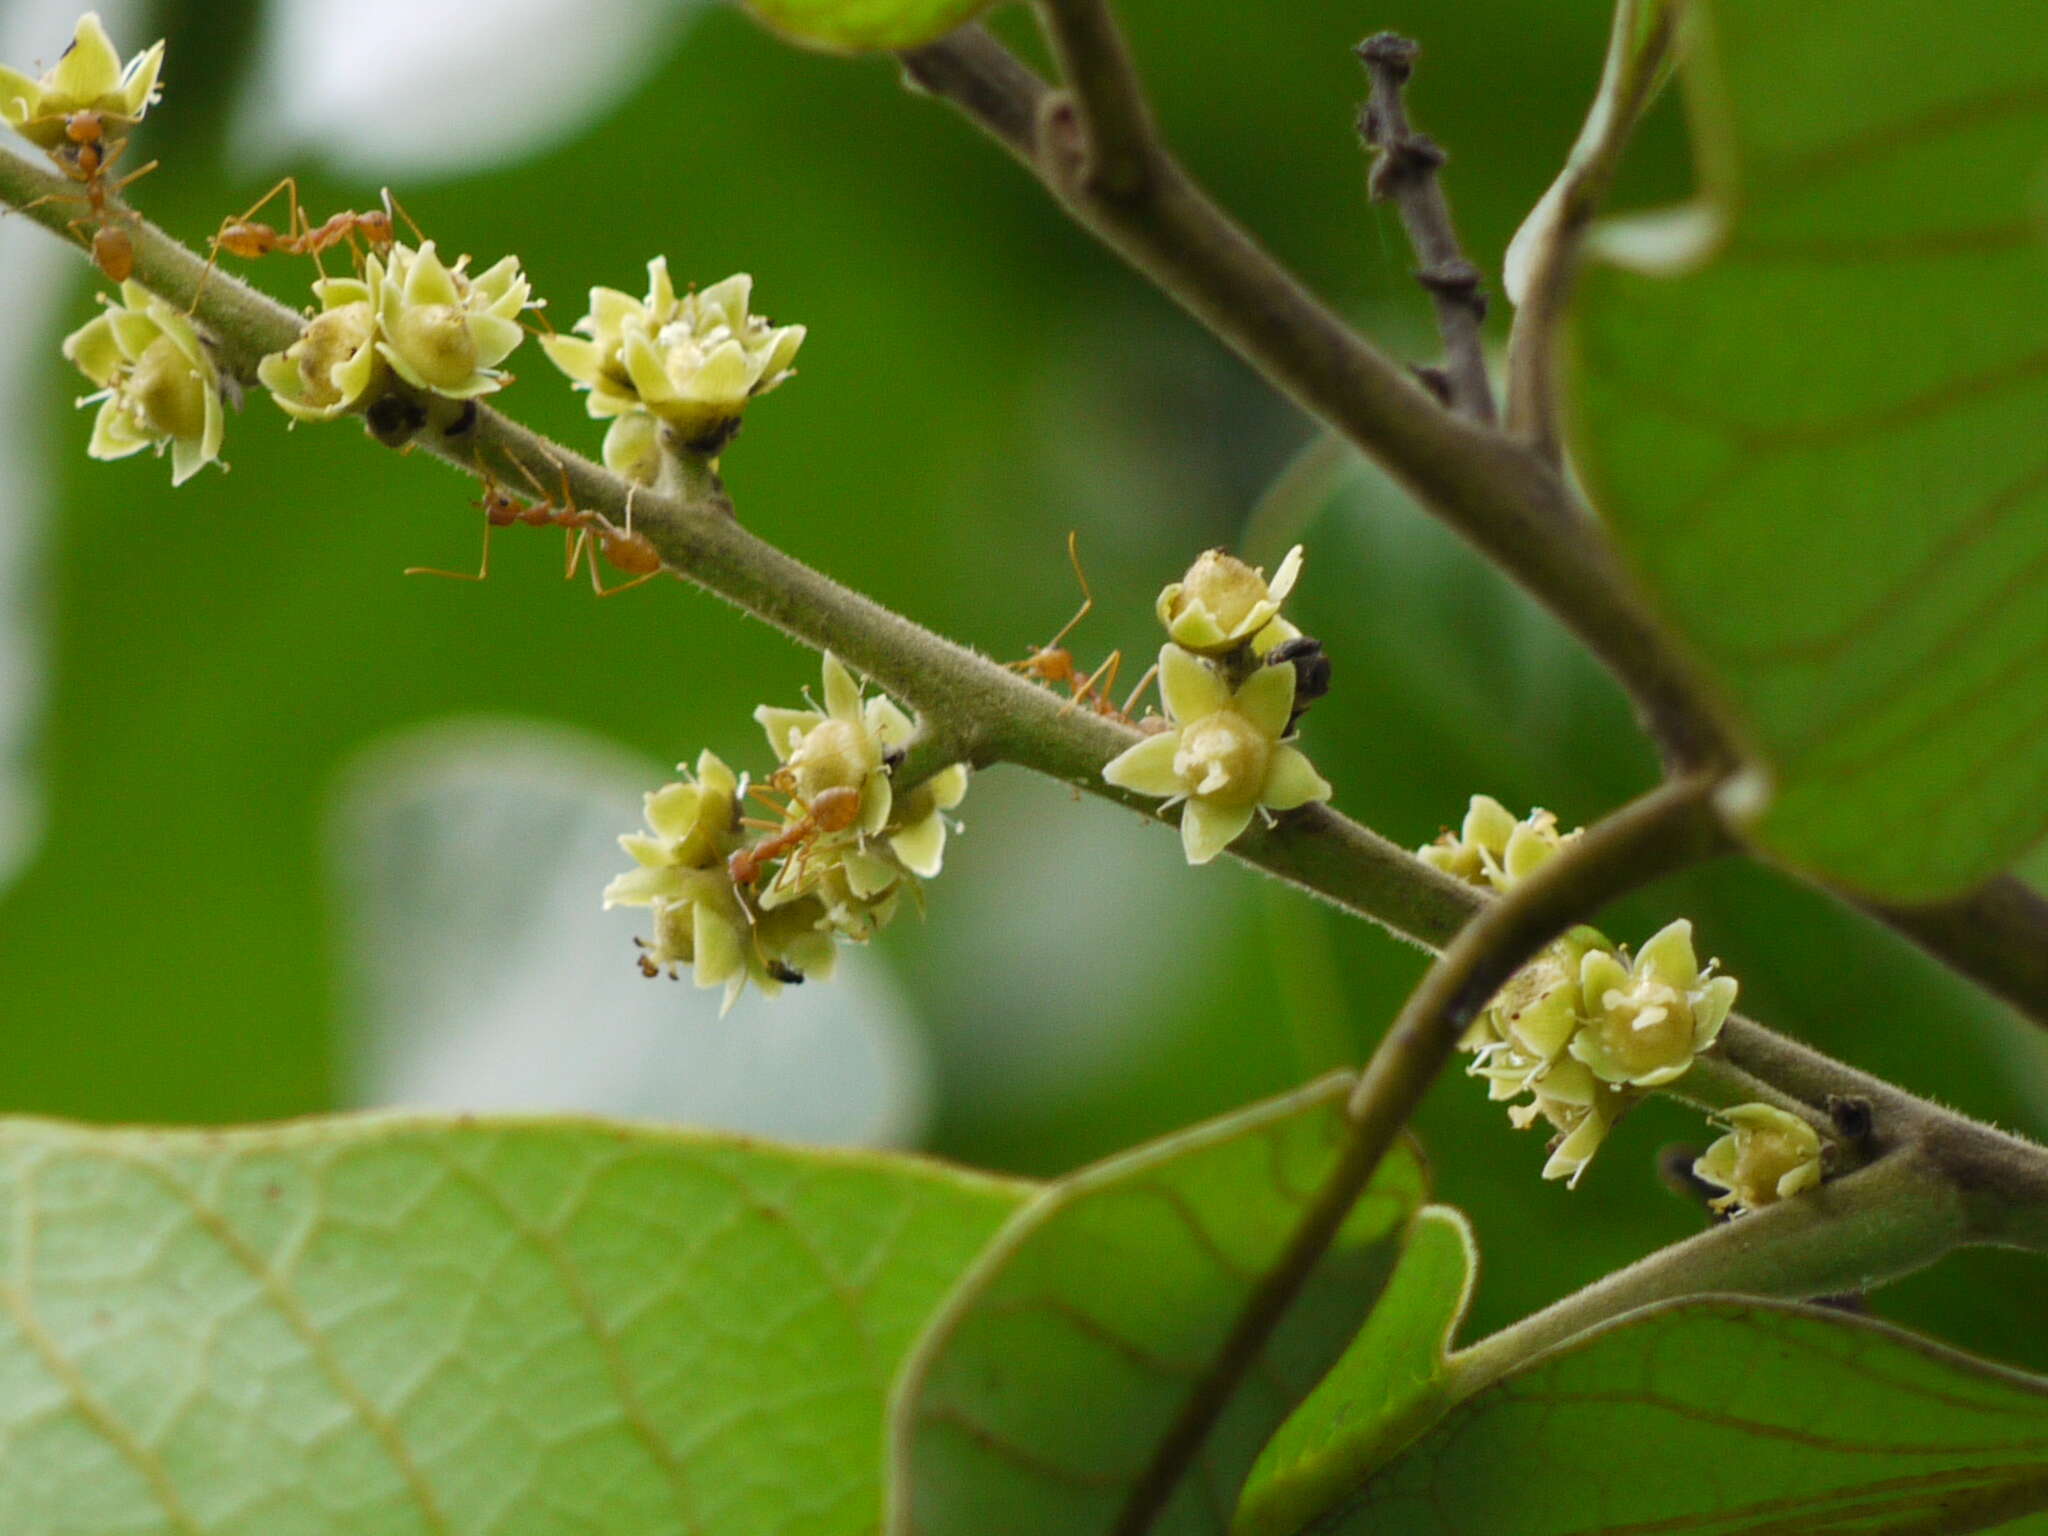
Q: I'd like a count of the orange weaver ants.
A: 5